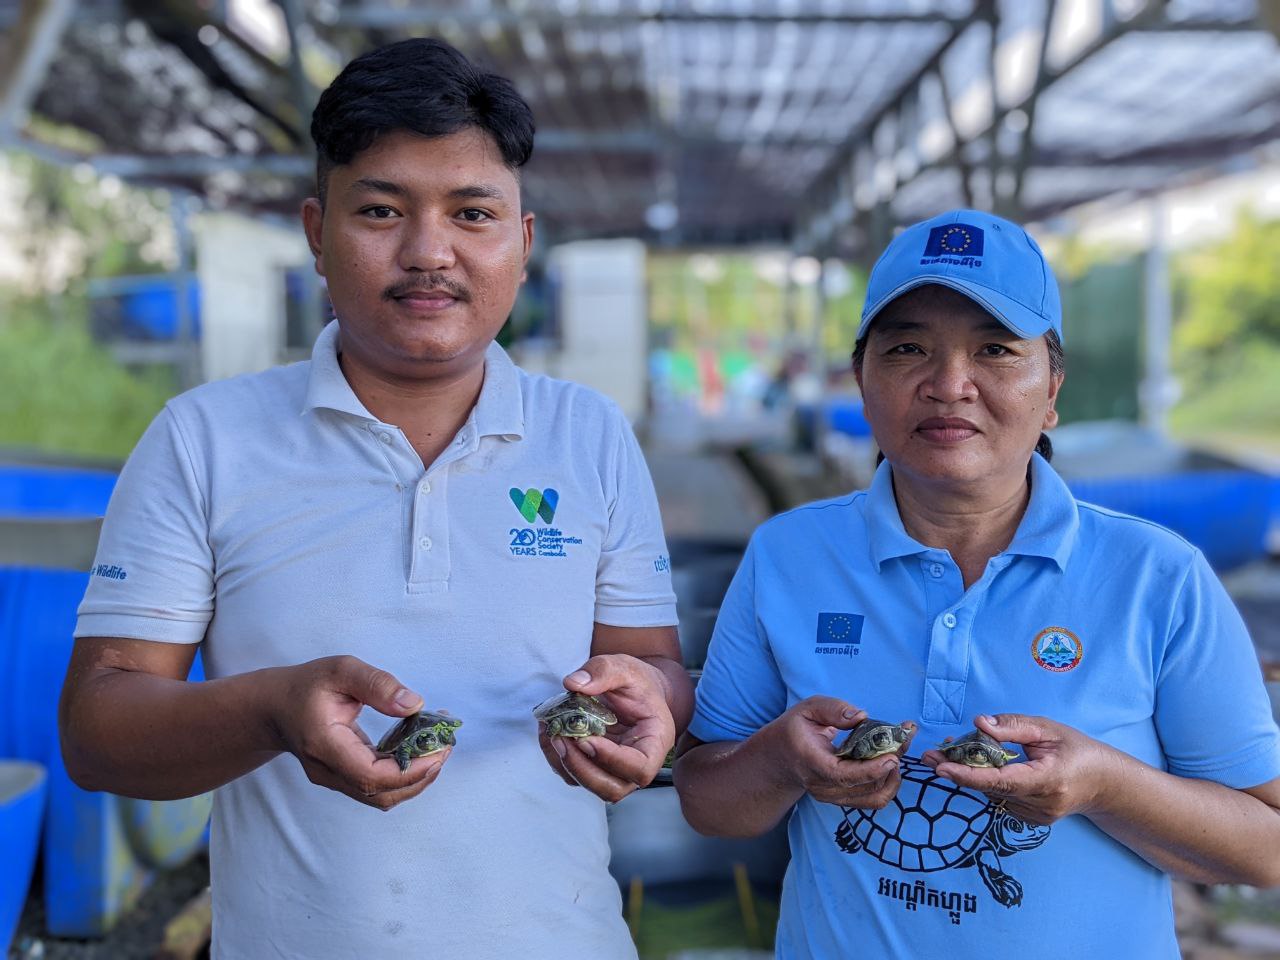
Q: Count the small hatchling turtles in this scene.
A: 4